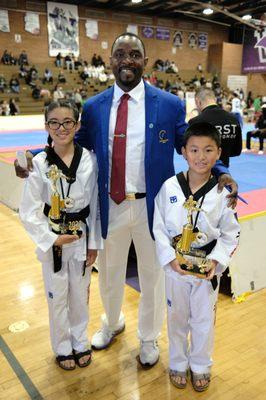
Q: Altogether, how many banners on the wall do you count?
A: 11